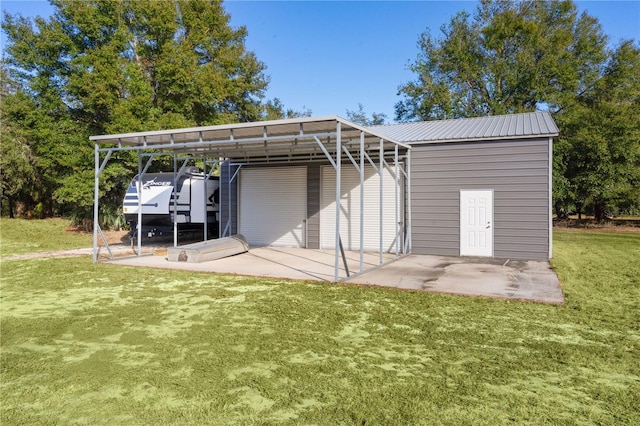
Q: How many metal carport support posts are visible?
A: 10